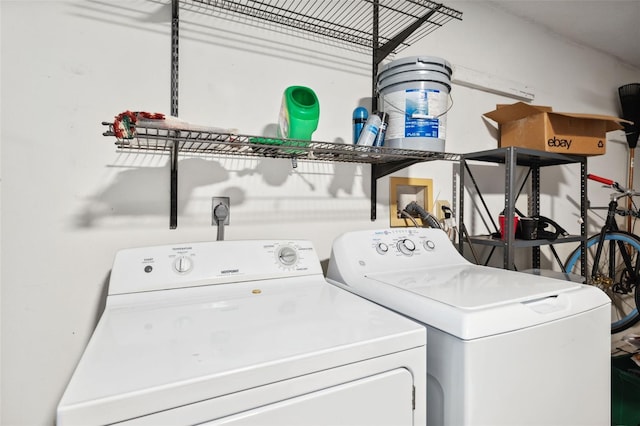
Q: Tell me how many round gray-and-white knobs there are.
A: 5